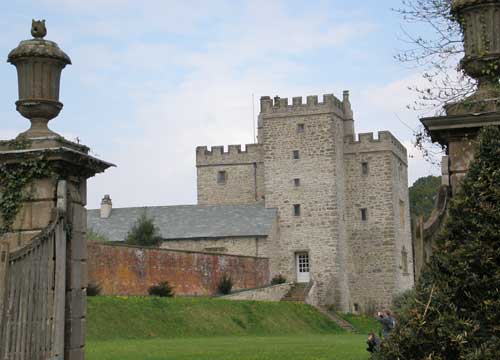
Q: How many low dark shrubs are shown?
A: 4